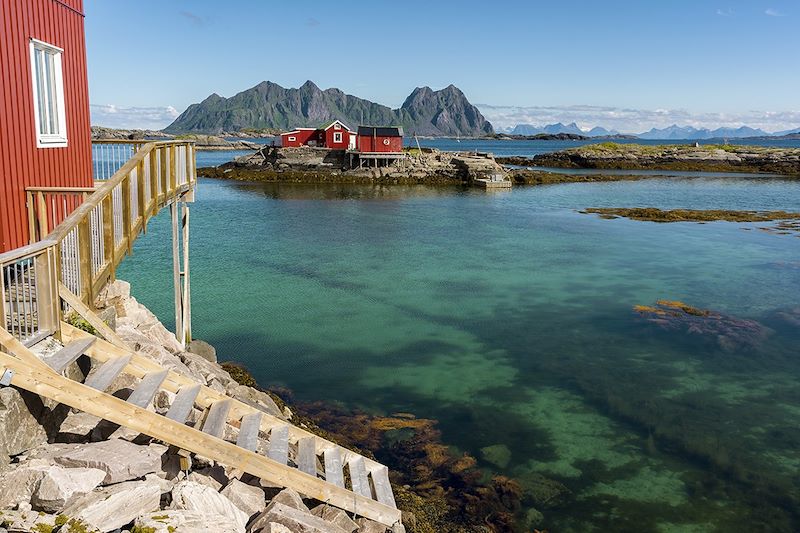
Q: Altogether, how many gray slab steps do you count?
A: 11